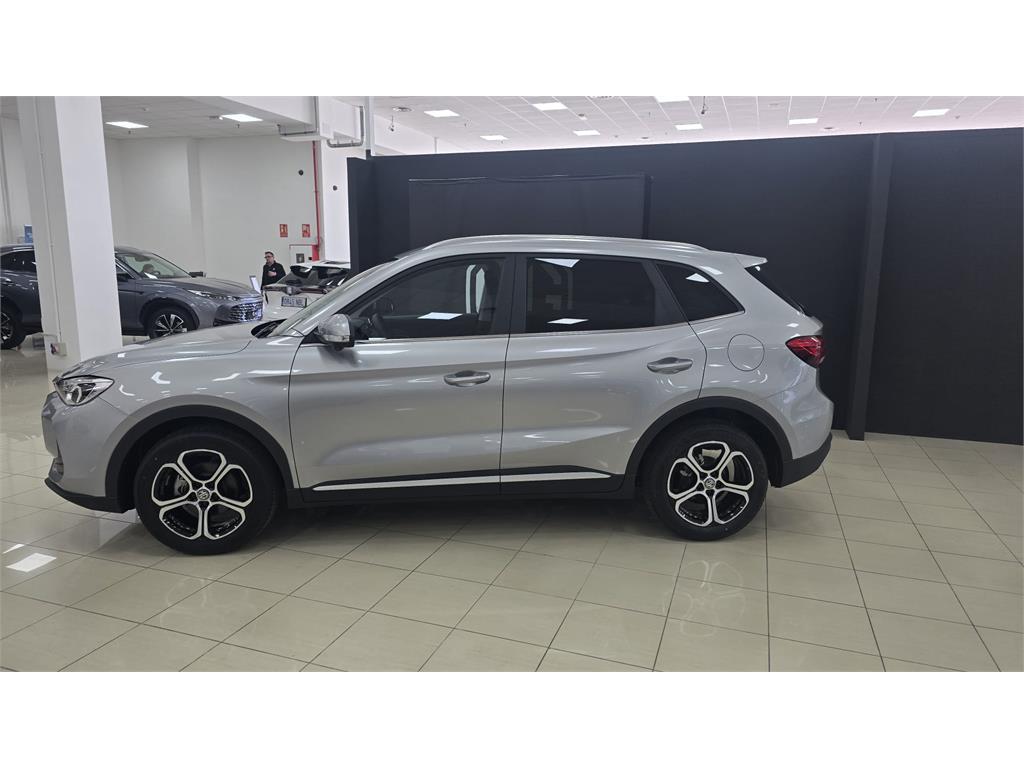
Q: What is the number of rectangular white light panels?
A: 10